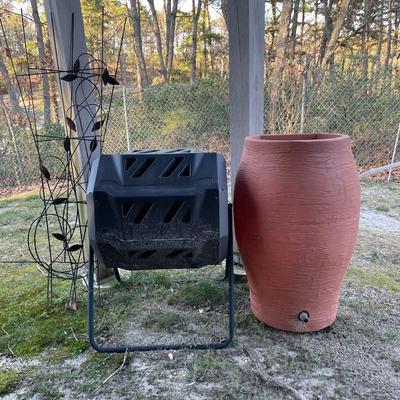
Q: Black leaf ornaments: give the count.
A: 12